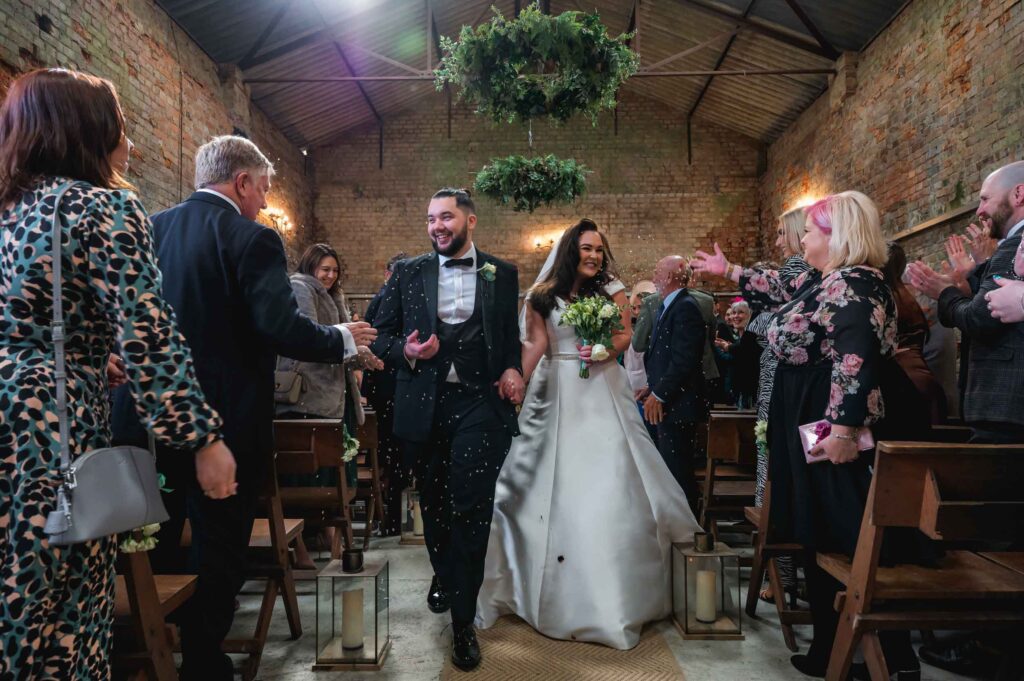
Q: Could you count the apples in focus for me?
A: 0